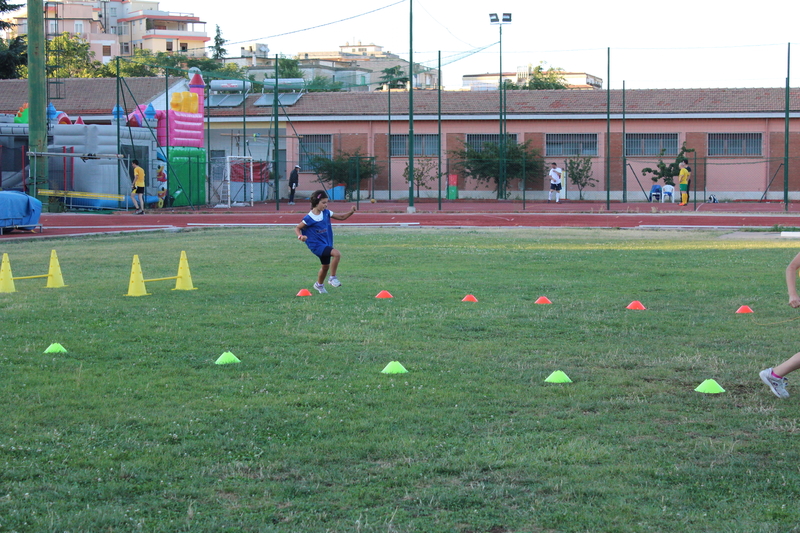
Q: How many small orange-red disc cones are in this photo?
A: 6